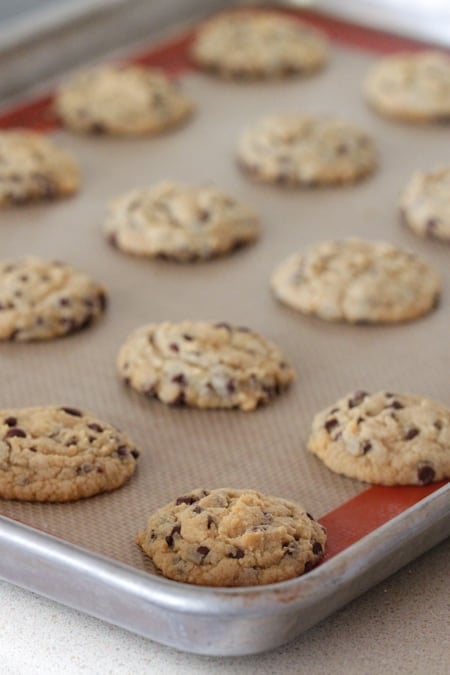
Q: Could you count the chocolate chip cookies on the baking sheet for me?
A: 13